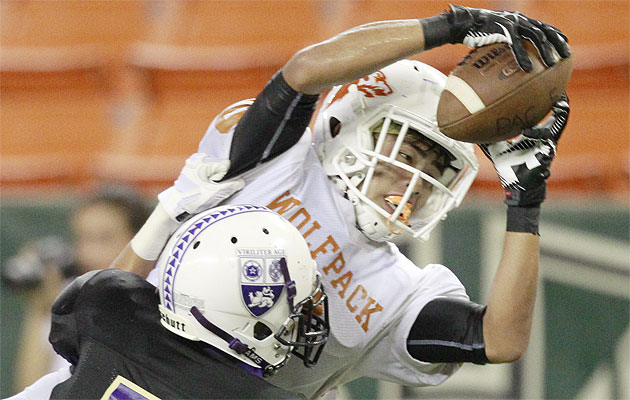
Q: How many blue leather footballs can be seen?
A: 0